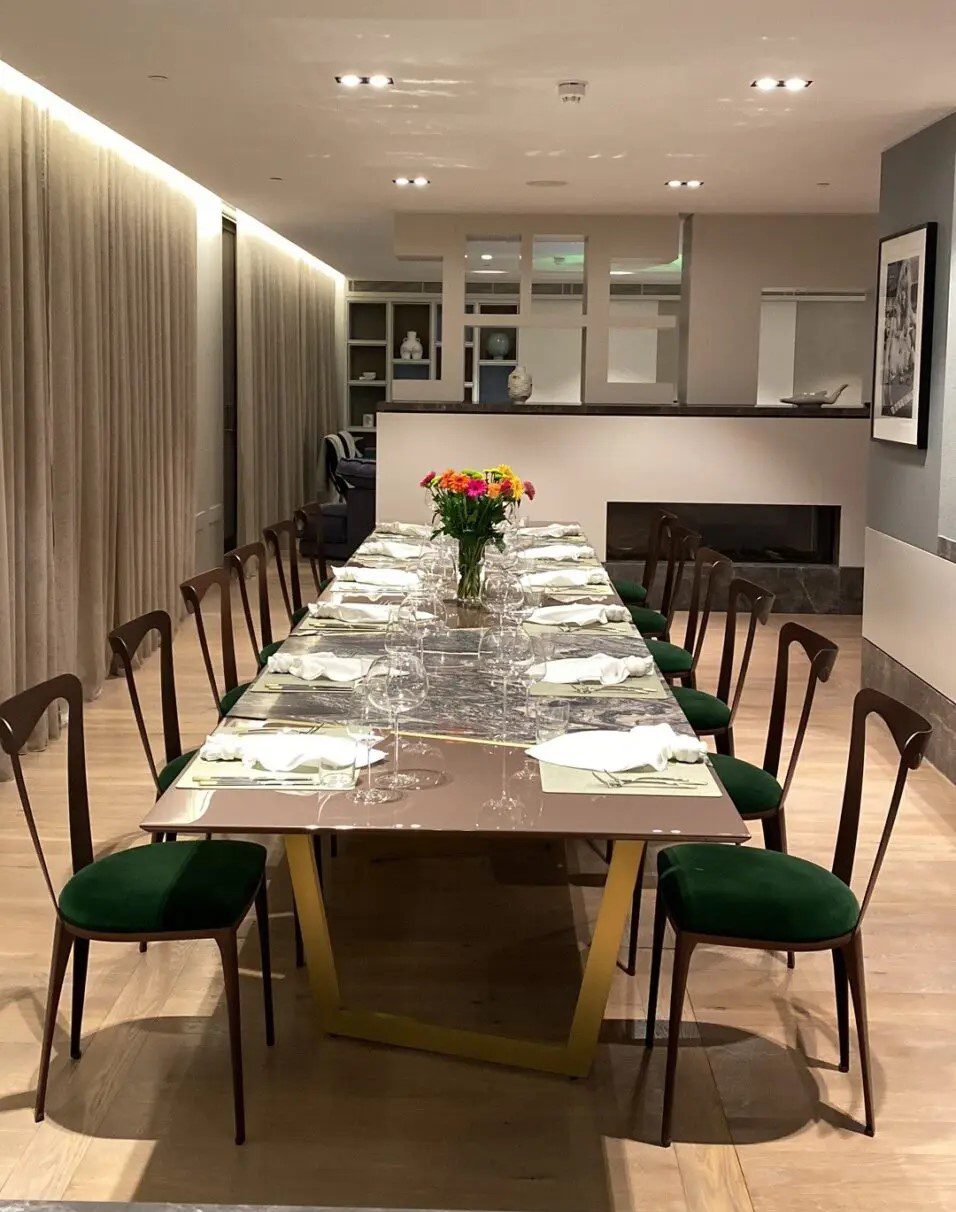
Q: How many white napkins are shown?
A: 12